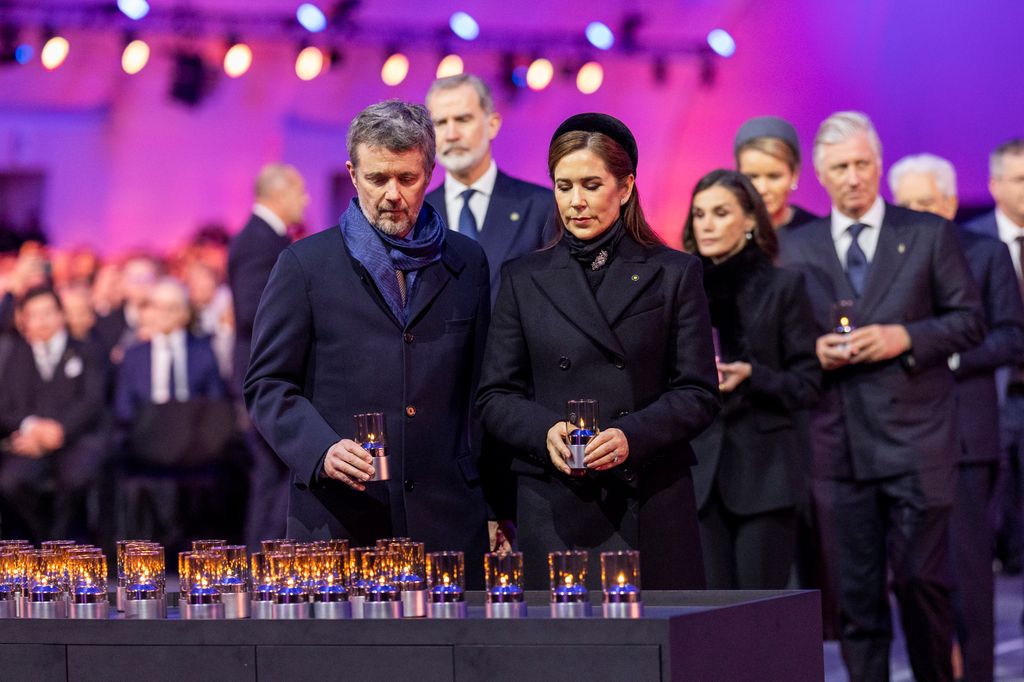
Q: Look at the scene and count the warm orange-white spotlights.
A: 8